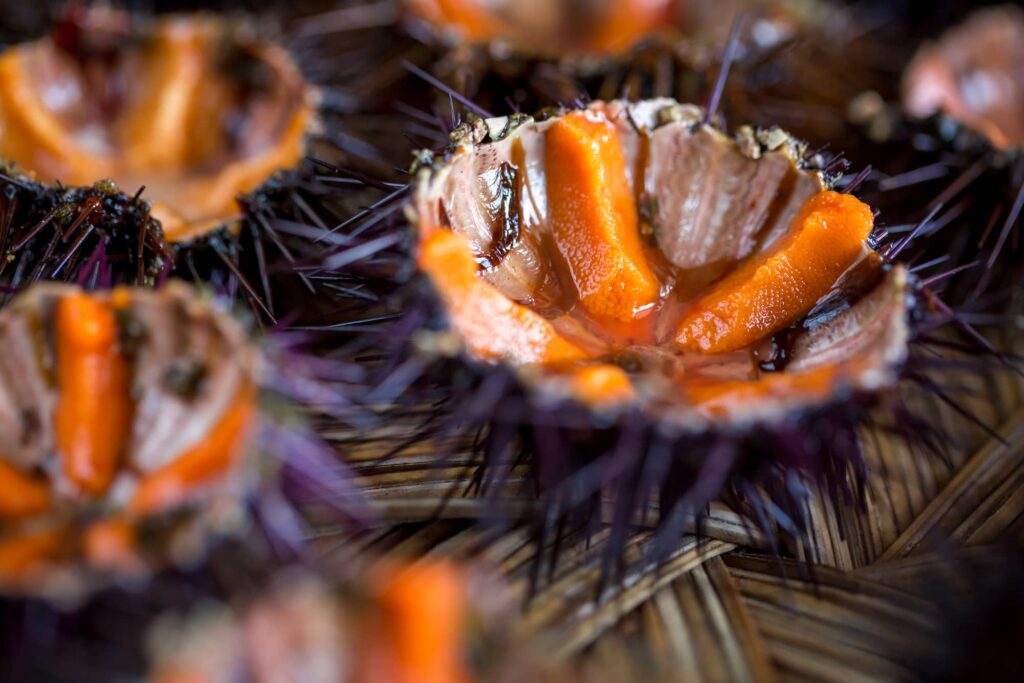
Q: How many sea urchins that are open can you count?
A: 6